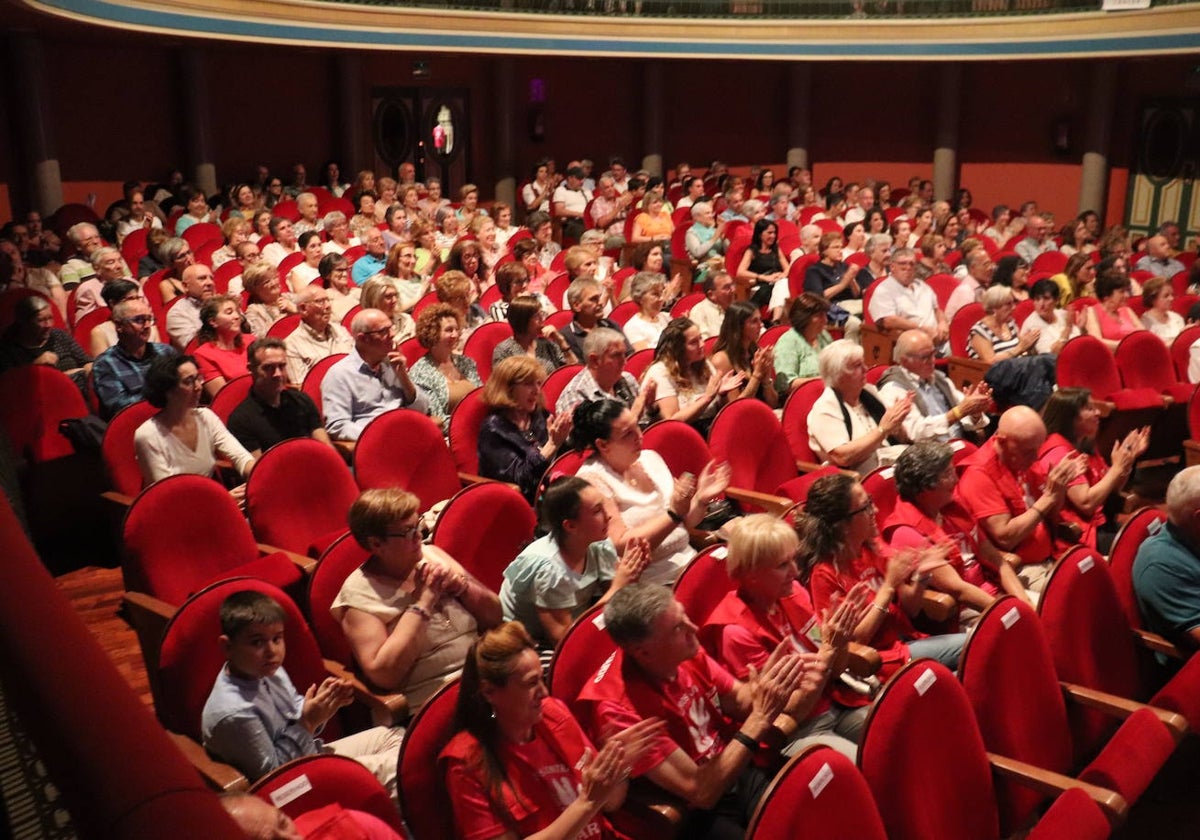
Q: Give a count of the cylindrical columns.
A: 8